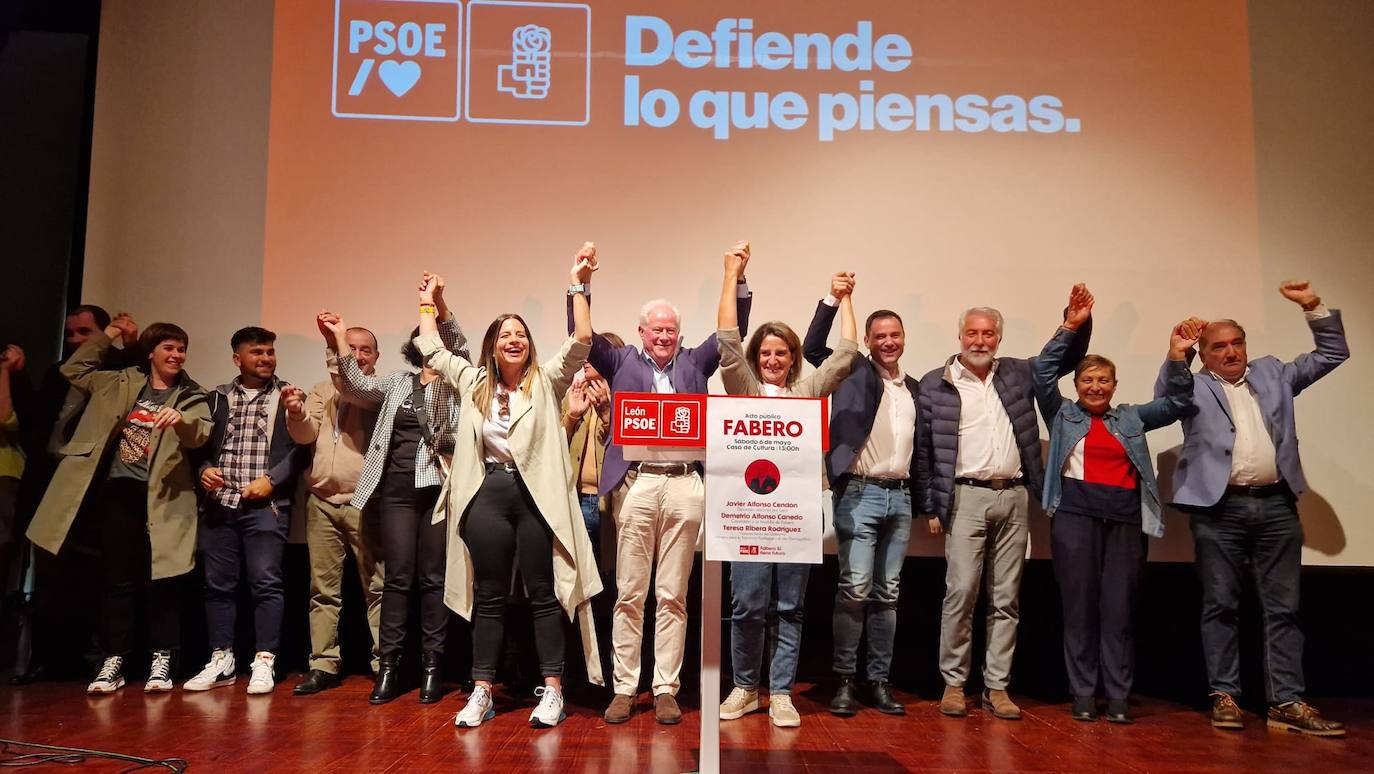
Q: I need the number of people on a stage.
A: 14